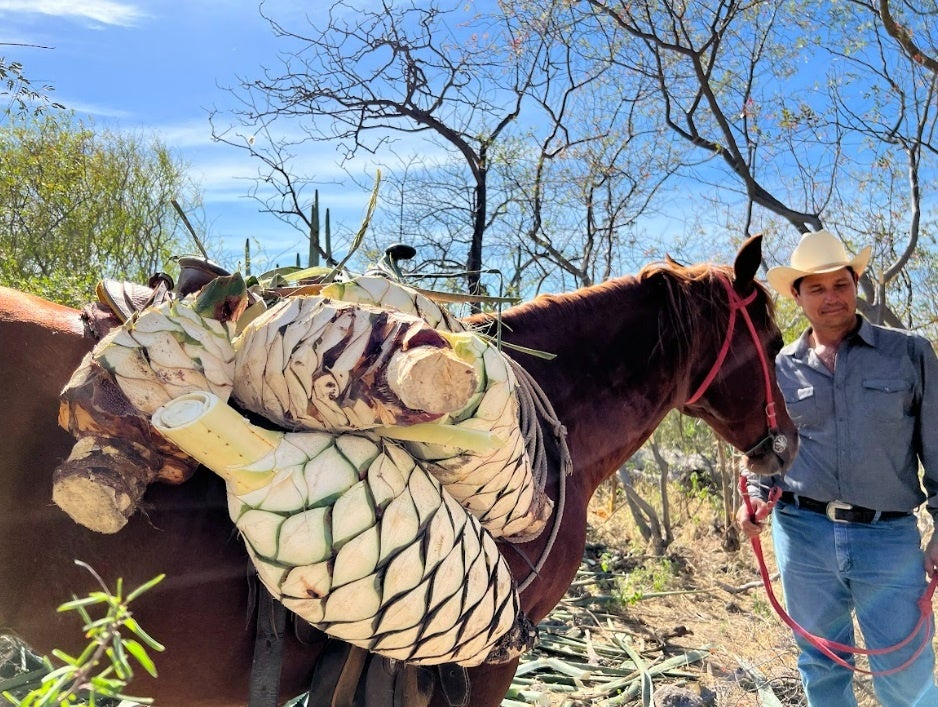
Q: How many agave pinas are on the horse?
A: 5